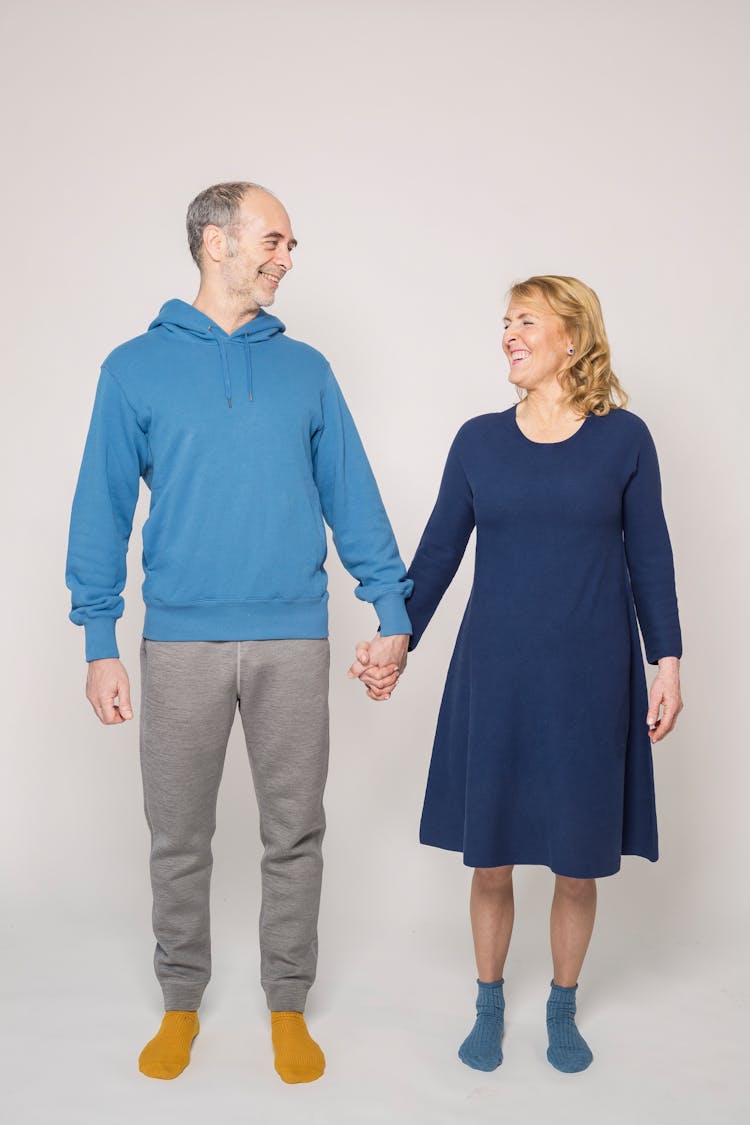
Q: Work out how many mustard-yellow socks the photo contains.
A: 2